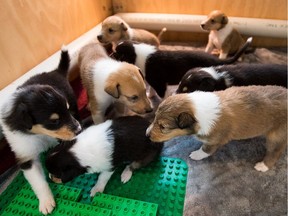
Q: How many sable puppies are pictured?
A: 4